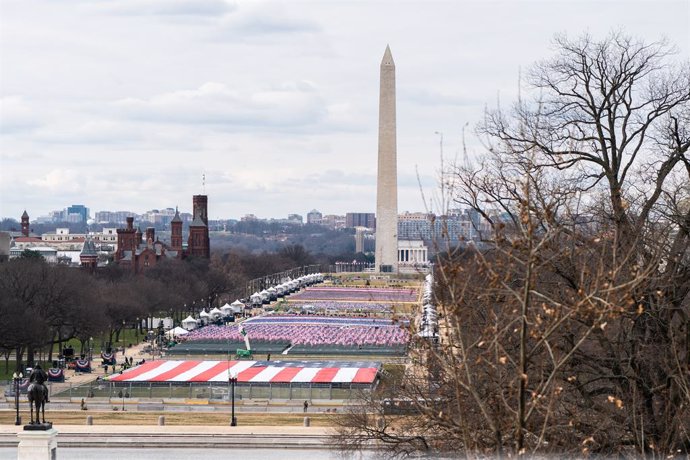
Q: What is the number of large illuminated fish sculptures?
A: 0